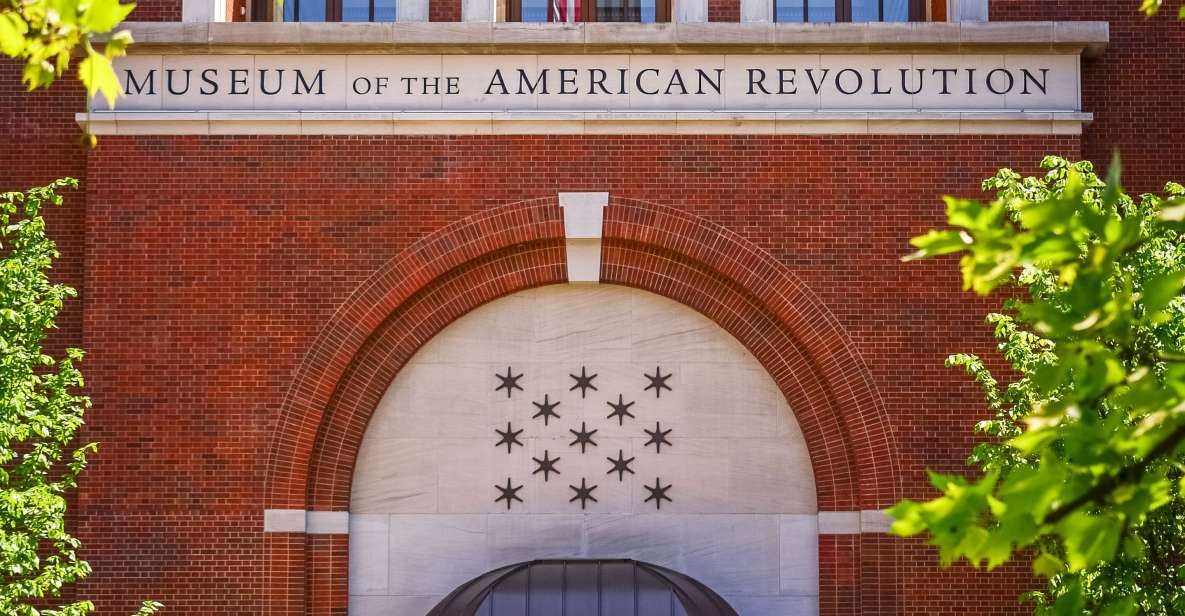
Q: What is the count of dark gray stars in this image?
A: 13